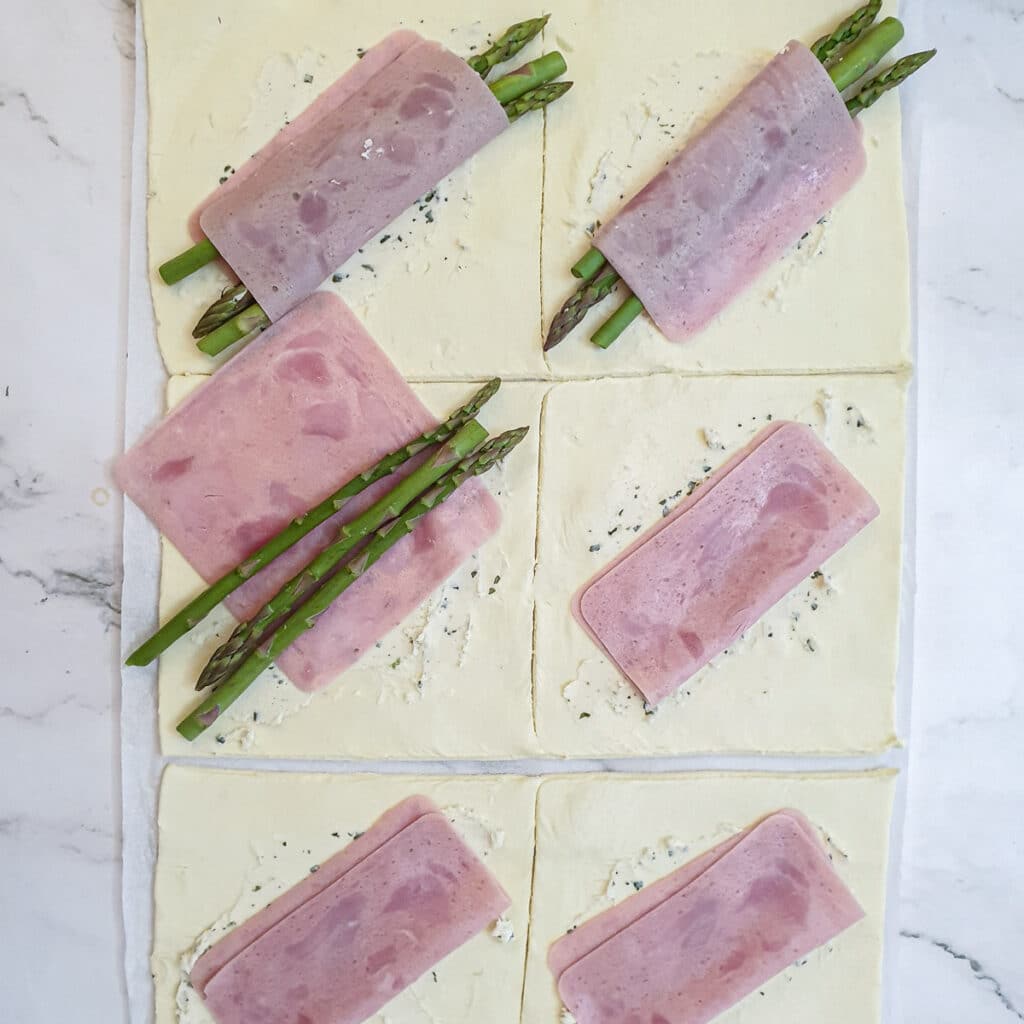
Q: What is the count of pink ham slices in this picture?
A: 6